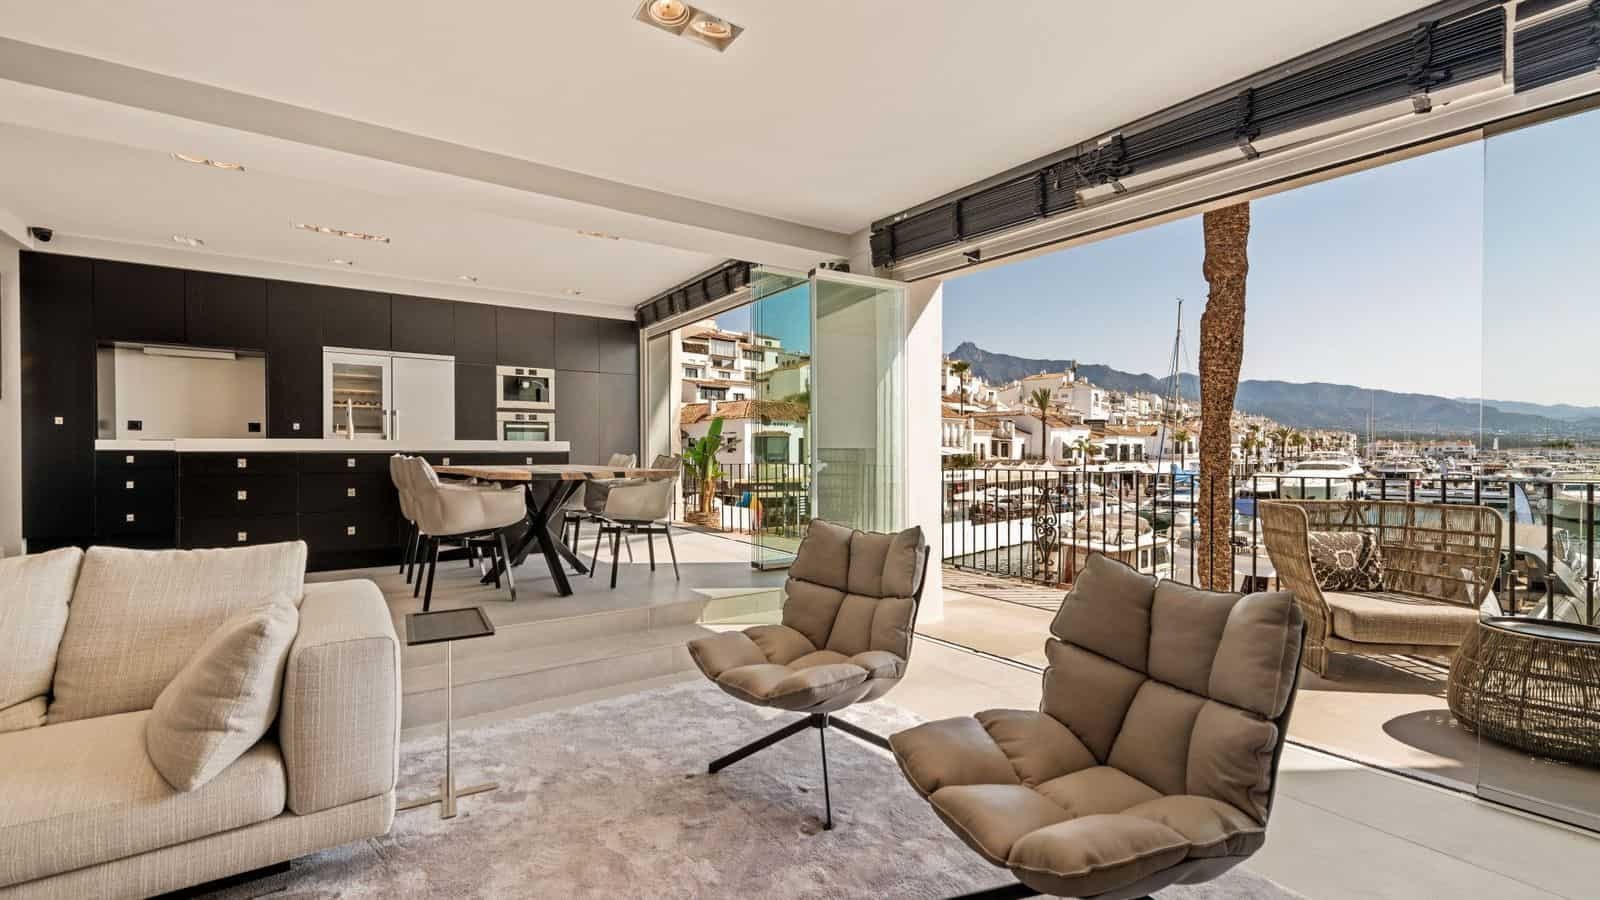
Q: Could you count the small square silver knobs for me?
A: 13